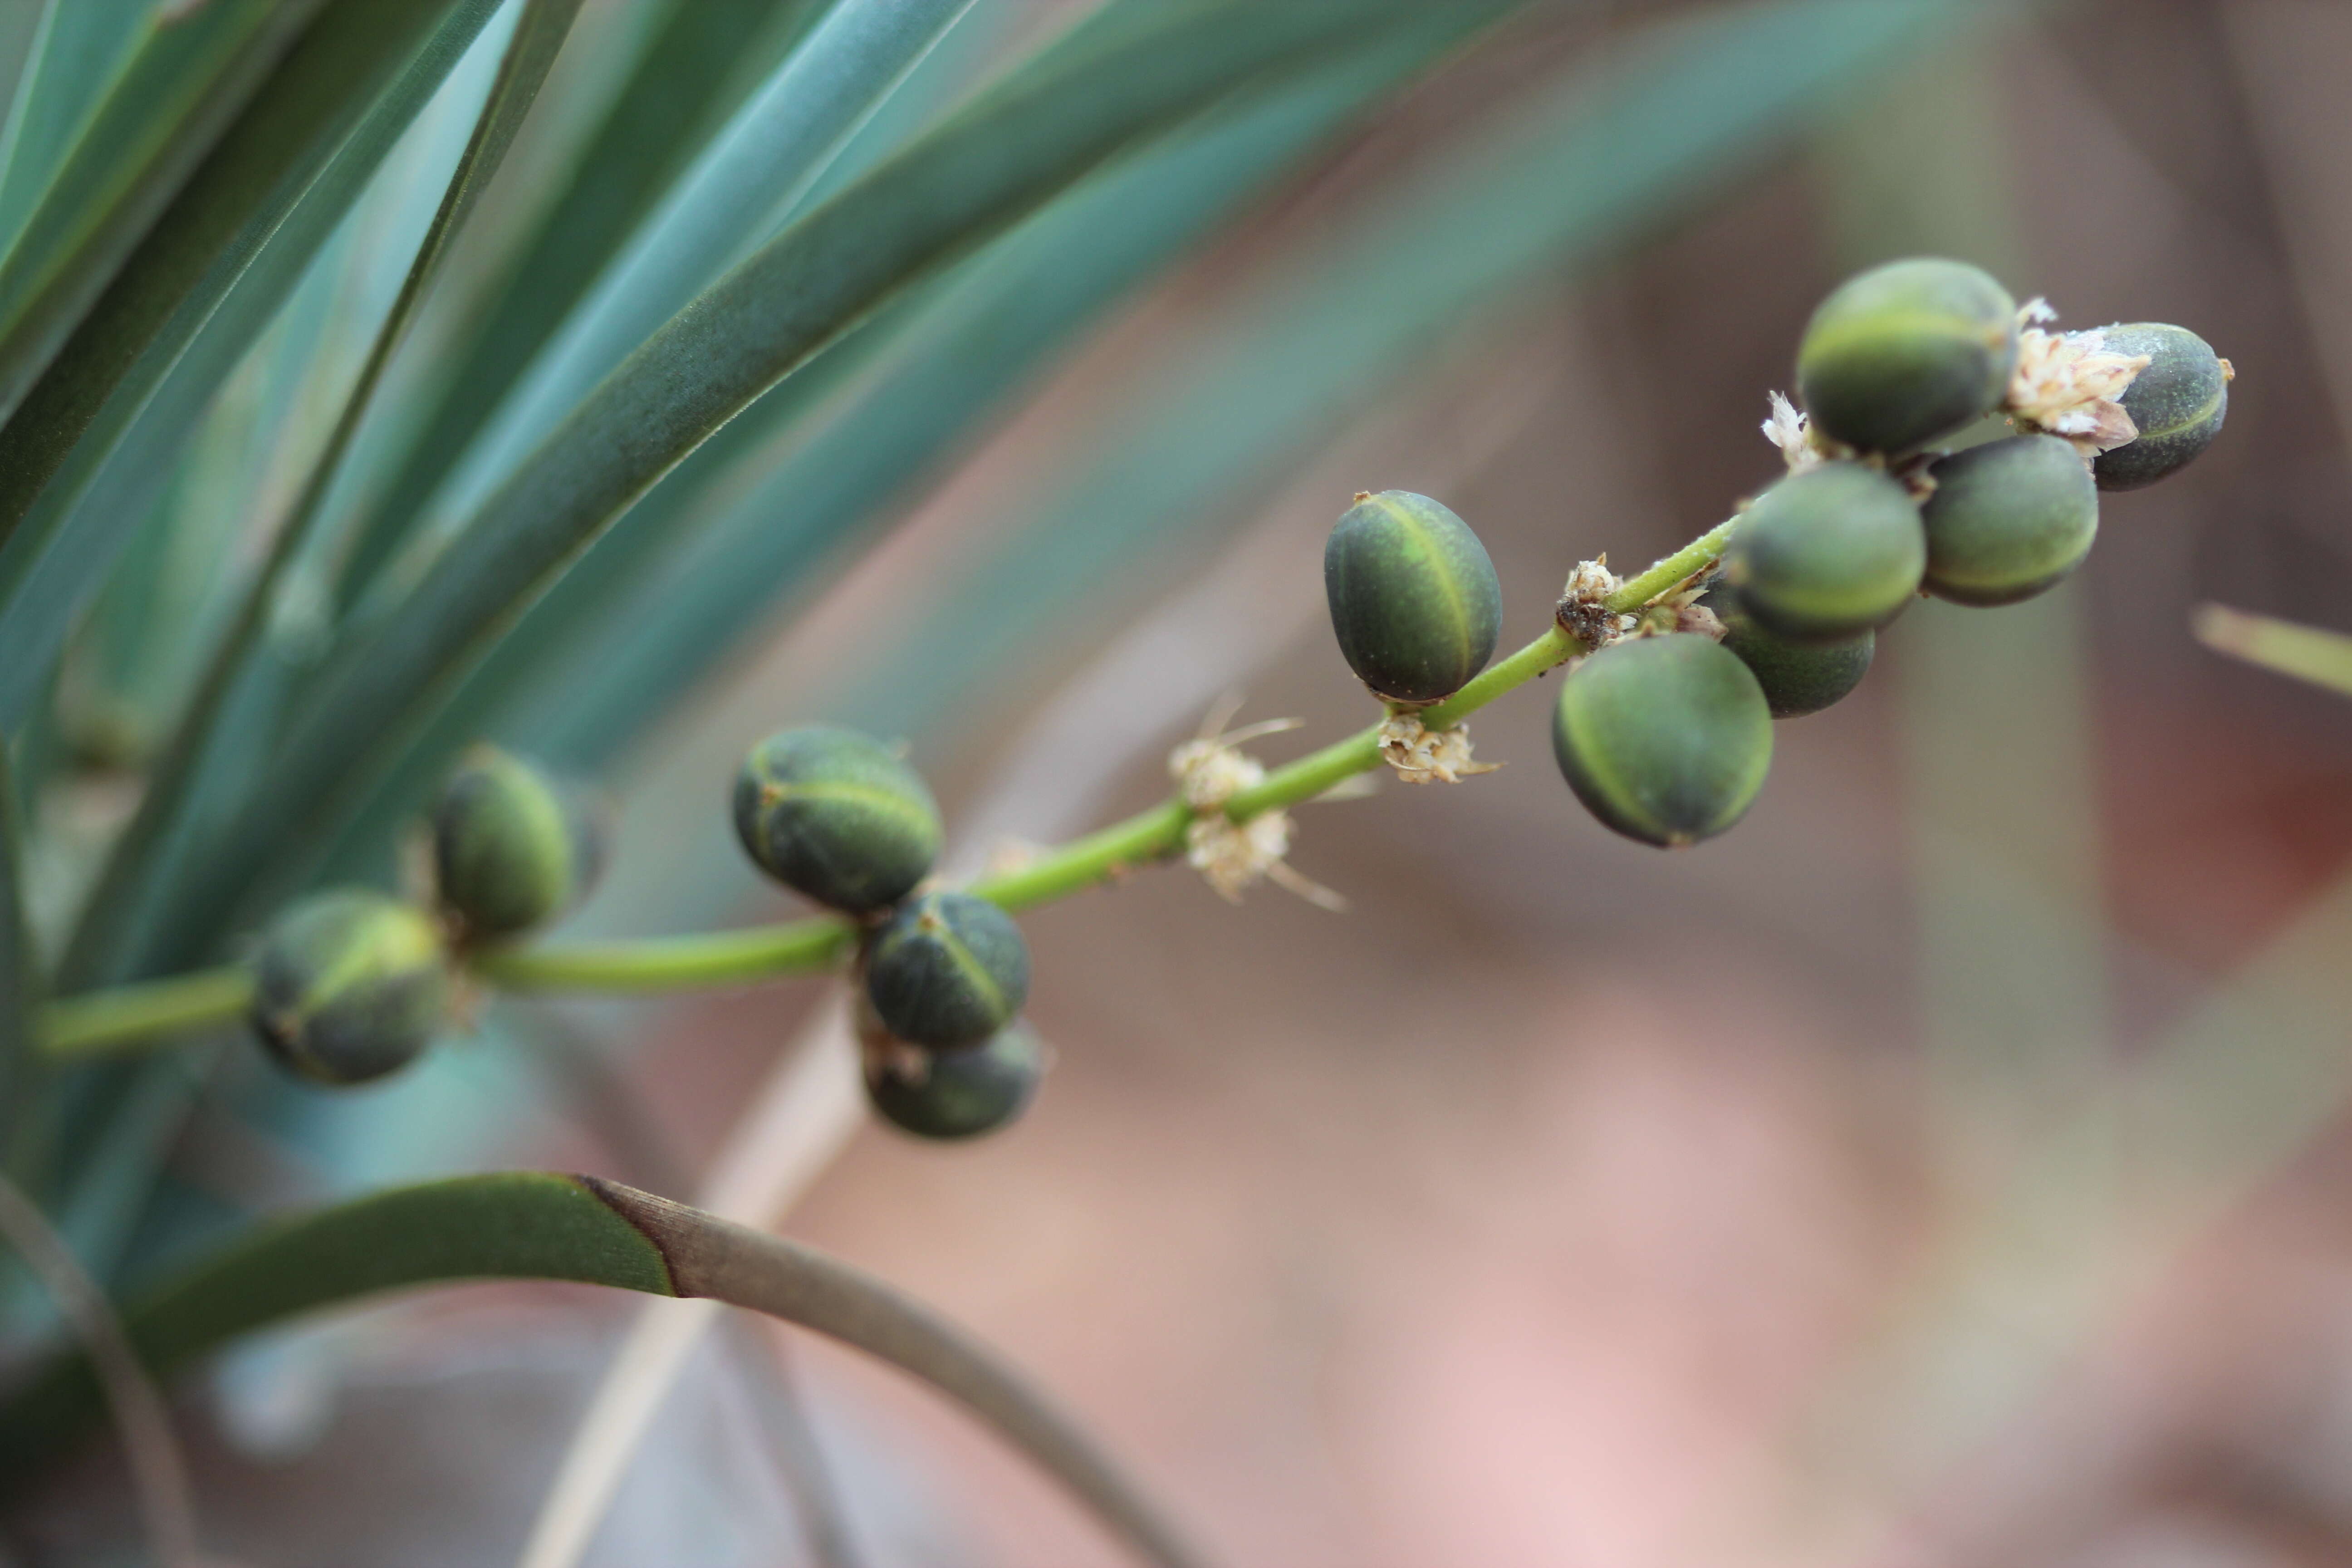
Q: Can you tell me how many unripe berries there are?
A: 12